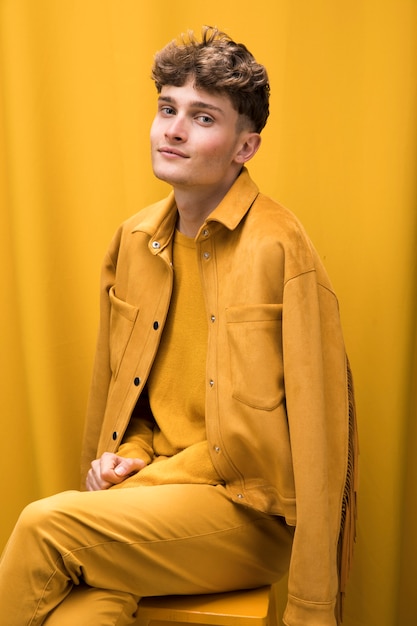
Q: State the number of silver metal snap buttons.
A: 7